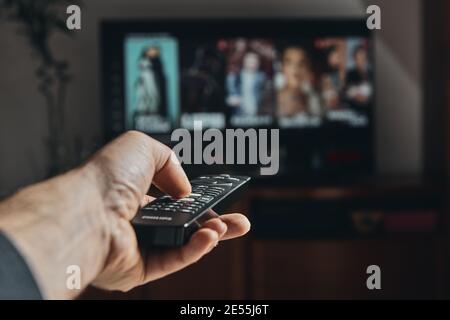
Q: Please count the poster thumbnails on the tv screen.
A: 5